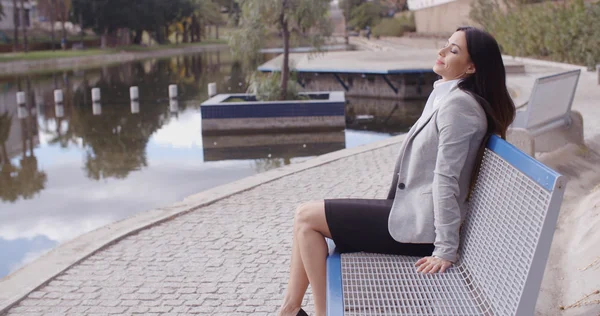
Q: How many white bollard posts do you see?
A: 6